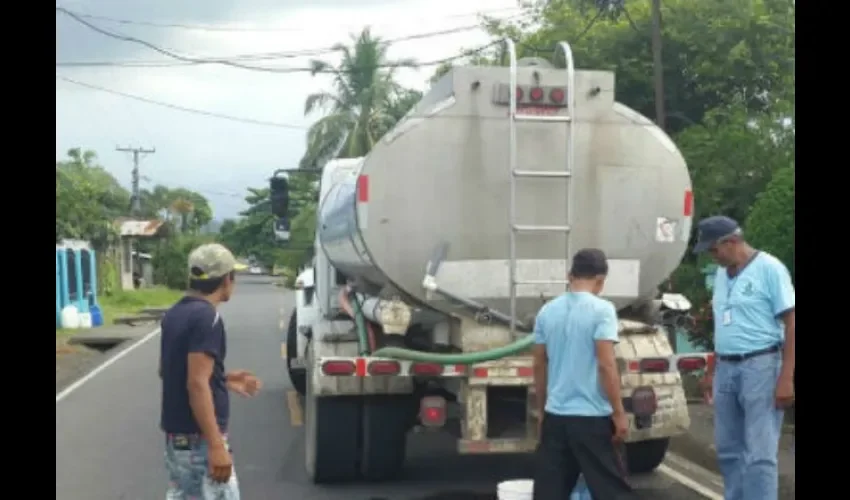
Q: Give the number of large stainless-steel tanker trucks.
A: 1